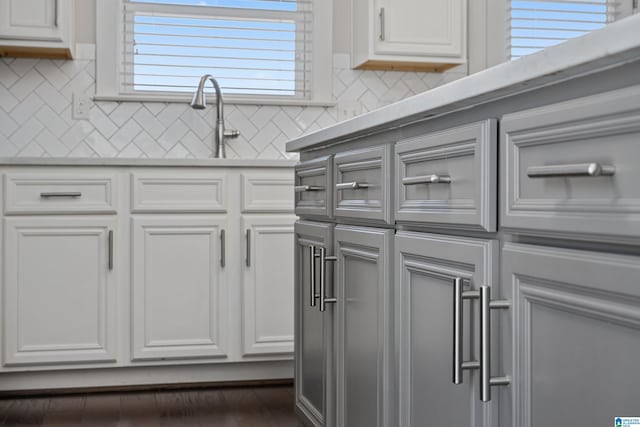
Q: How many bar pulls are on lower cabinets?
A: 12